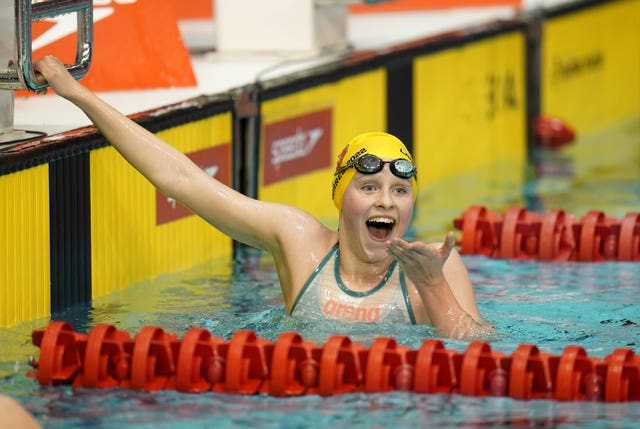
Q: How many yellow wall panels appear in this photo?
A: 5